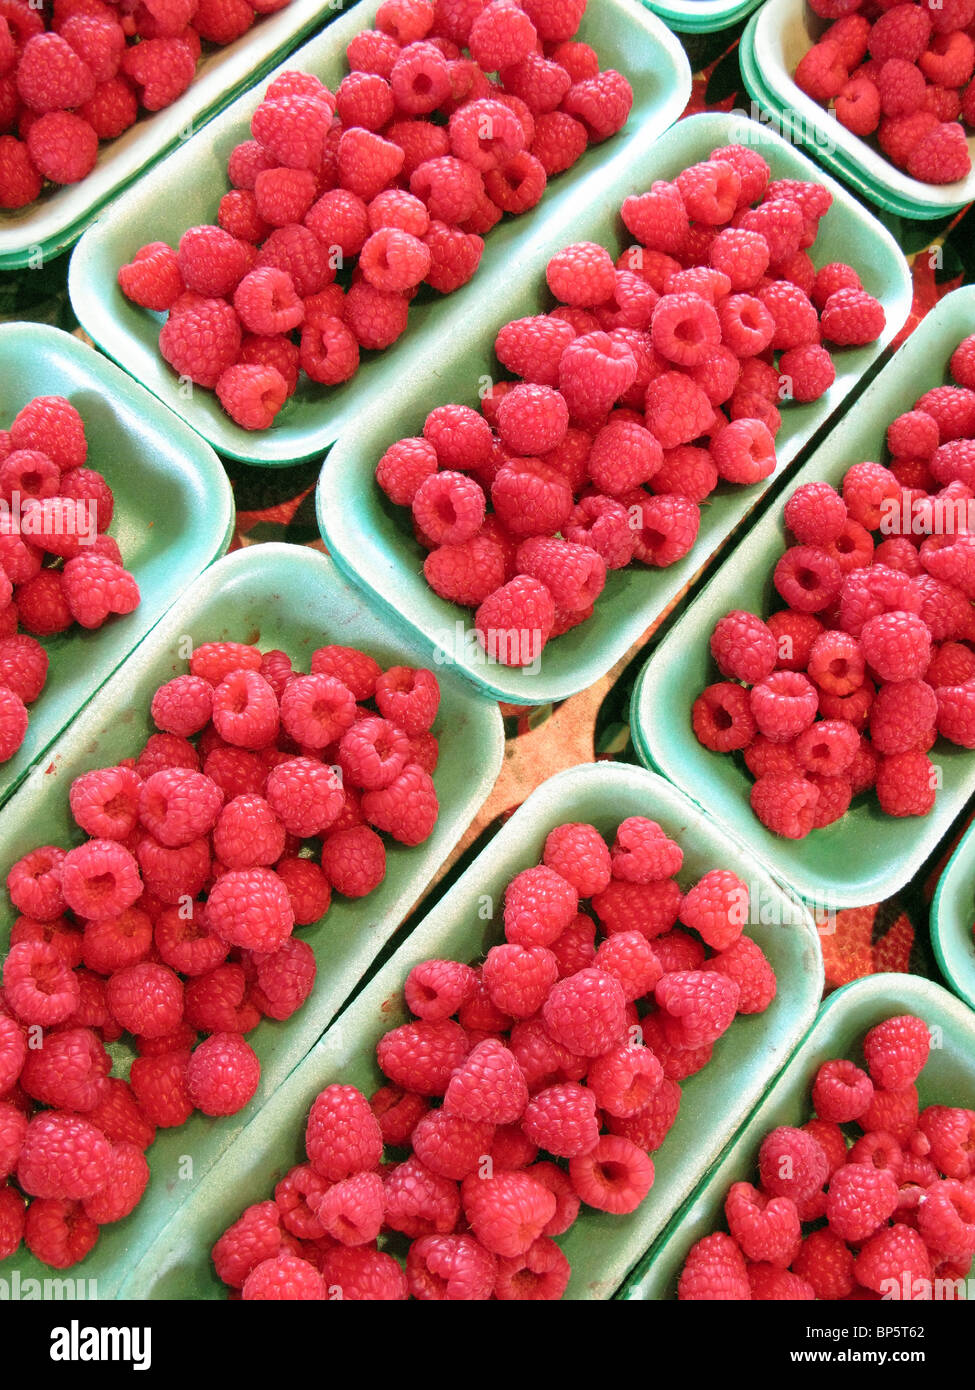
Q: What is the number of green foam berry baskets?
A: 11